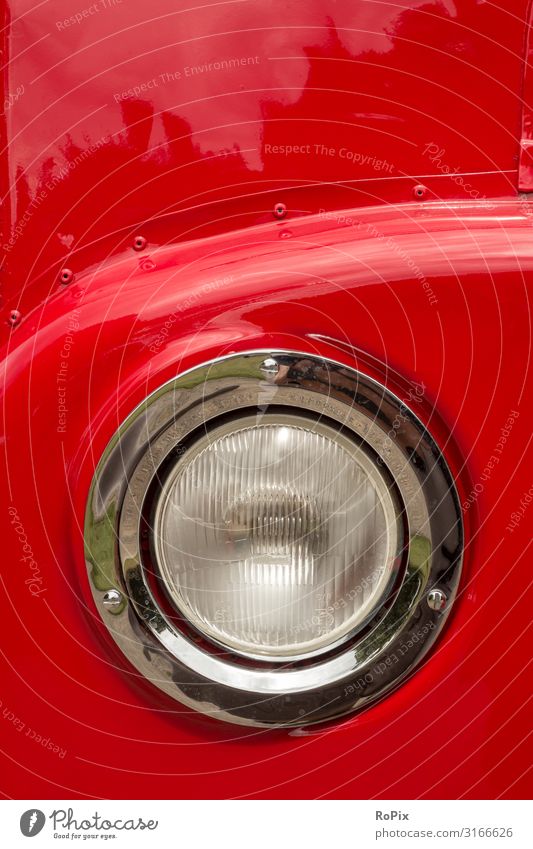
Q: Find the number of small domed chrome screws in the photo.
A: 3